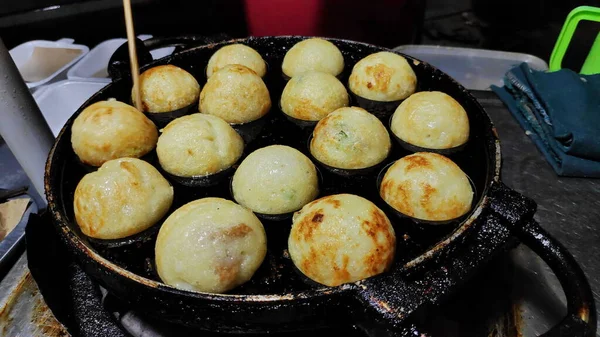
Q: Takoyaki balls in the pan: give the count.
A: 15